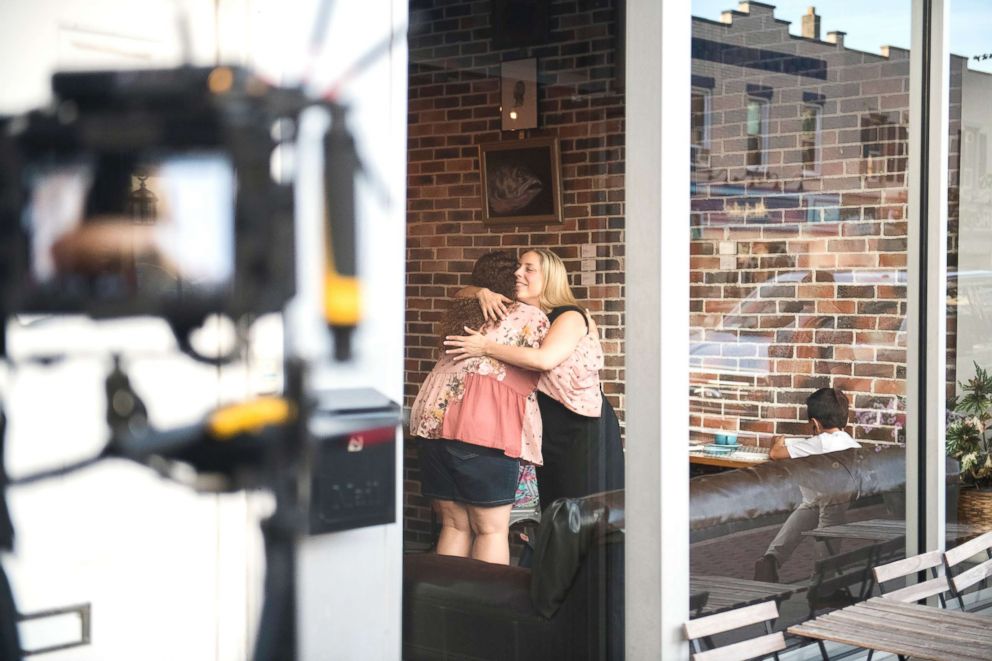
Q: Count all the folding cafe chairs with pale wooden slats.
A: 3